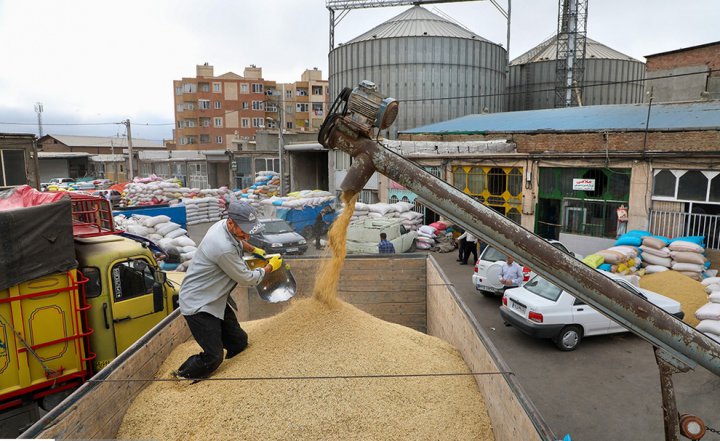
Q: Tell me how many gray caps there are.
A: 1